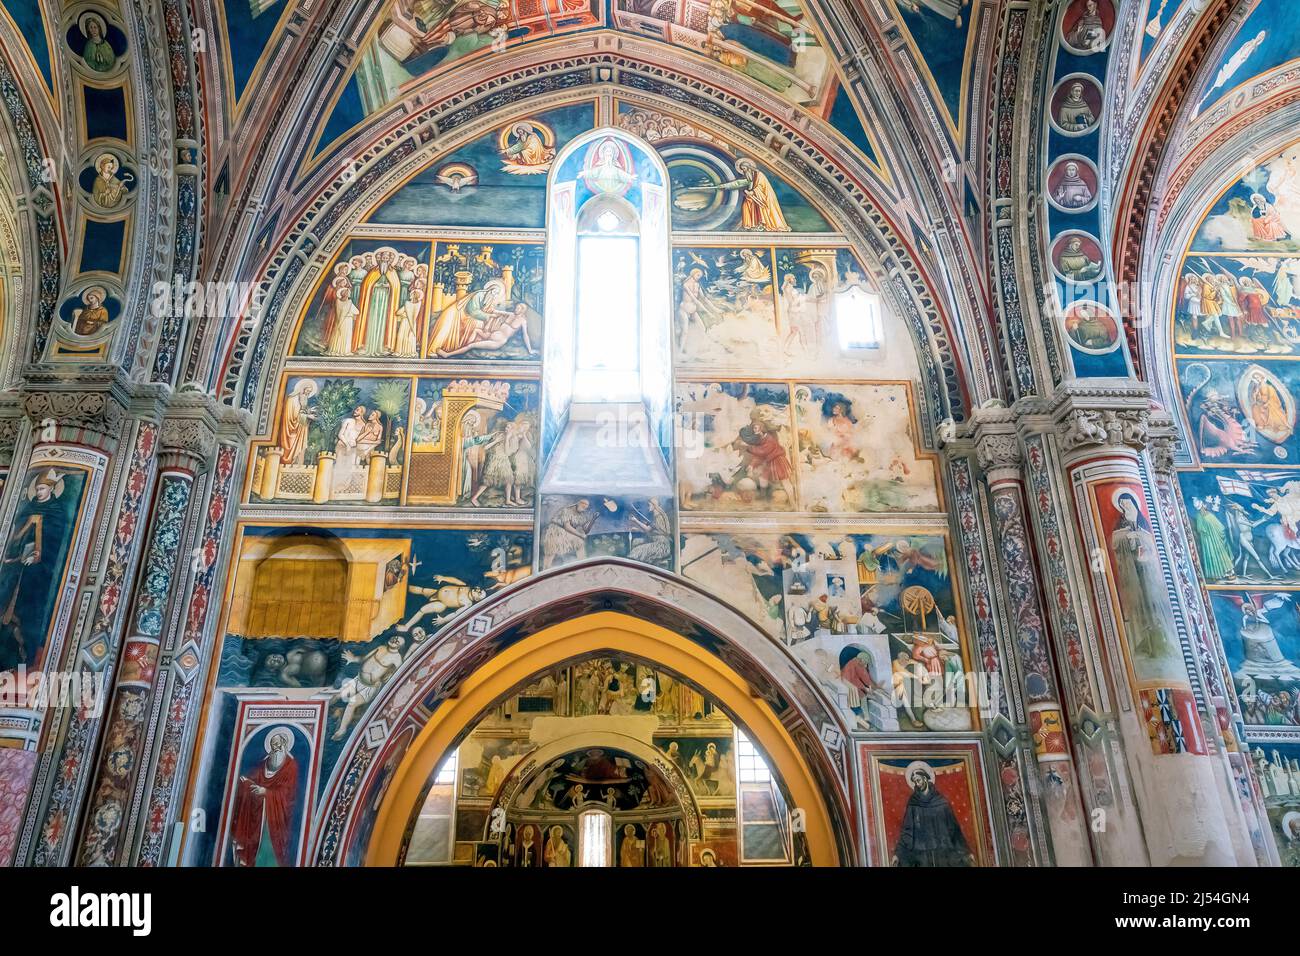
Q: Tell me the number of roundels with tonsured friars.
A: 5